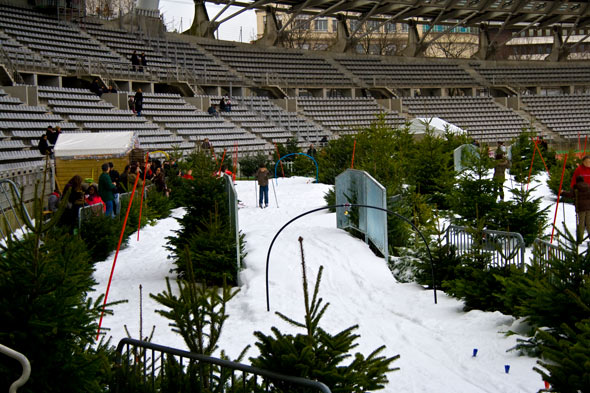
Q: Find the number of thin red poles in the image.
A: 13